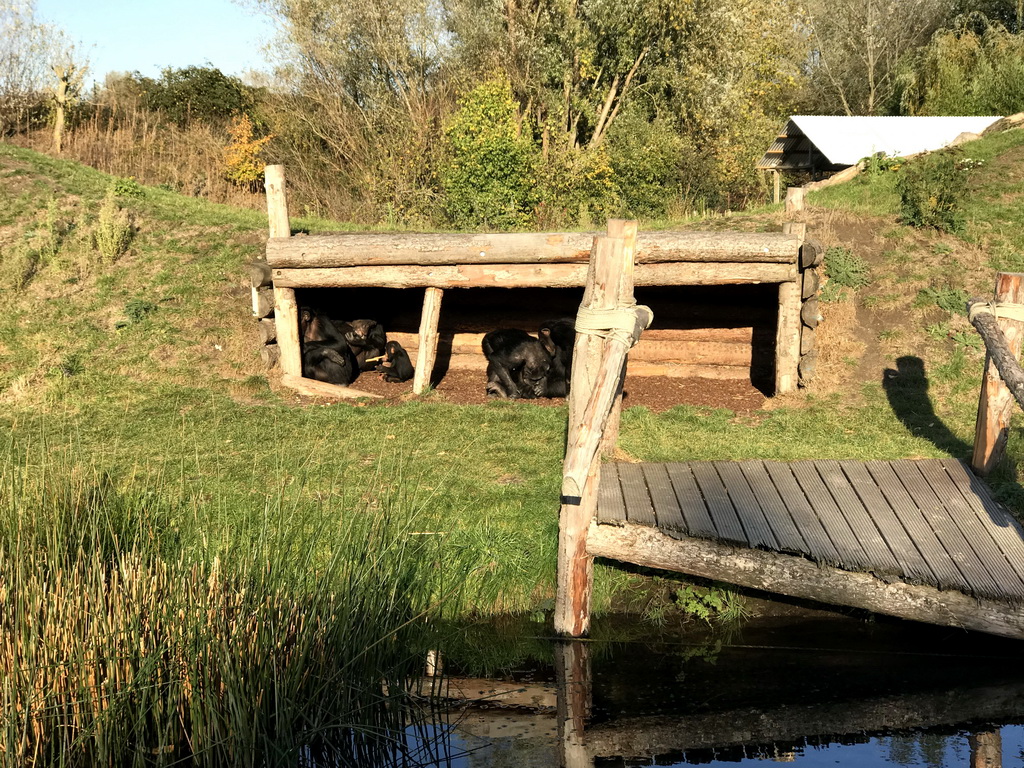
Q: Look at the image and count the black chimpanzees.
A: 5